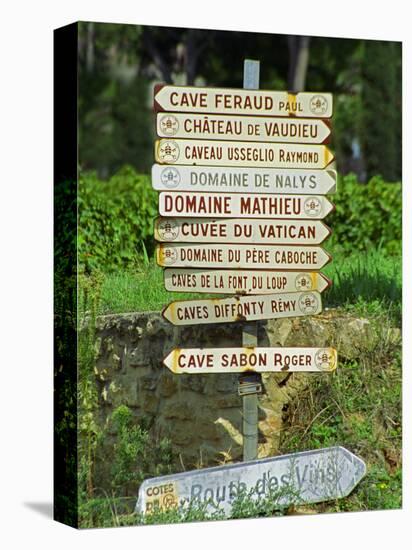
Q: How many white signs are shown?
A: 11